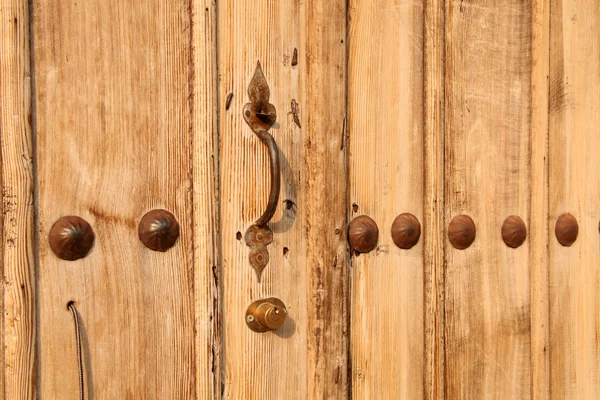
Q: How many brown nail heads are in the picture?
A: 7